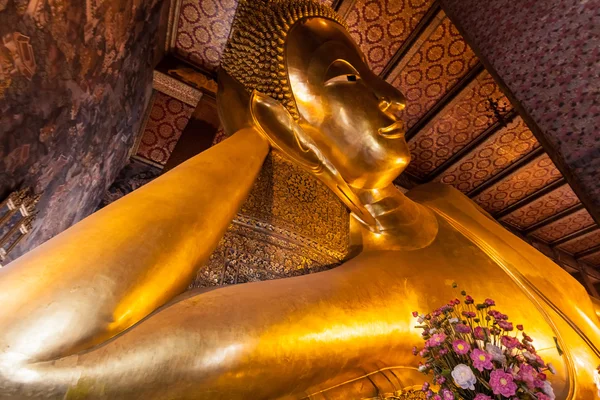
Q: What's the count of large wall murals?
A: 1